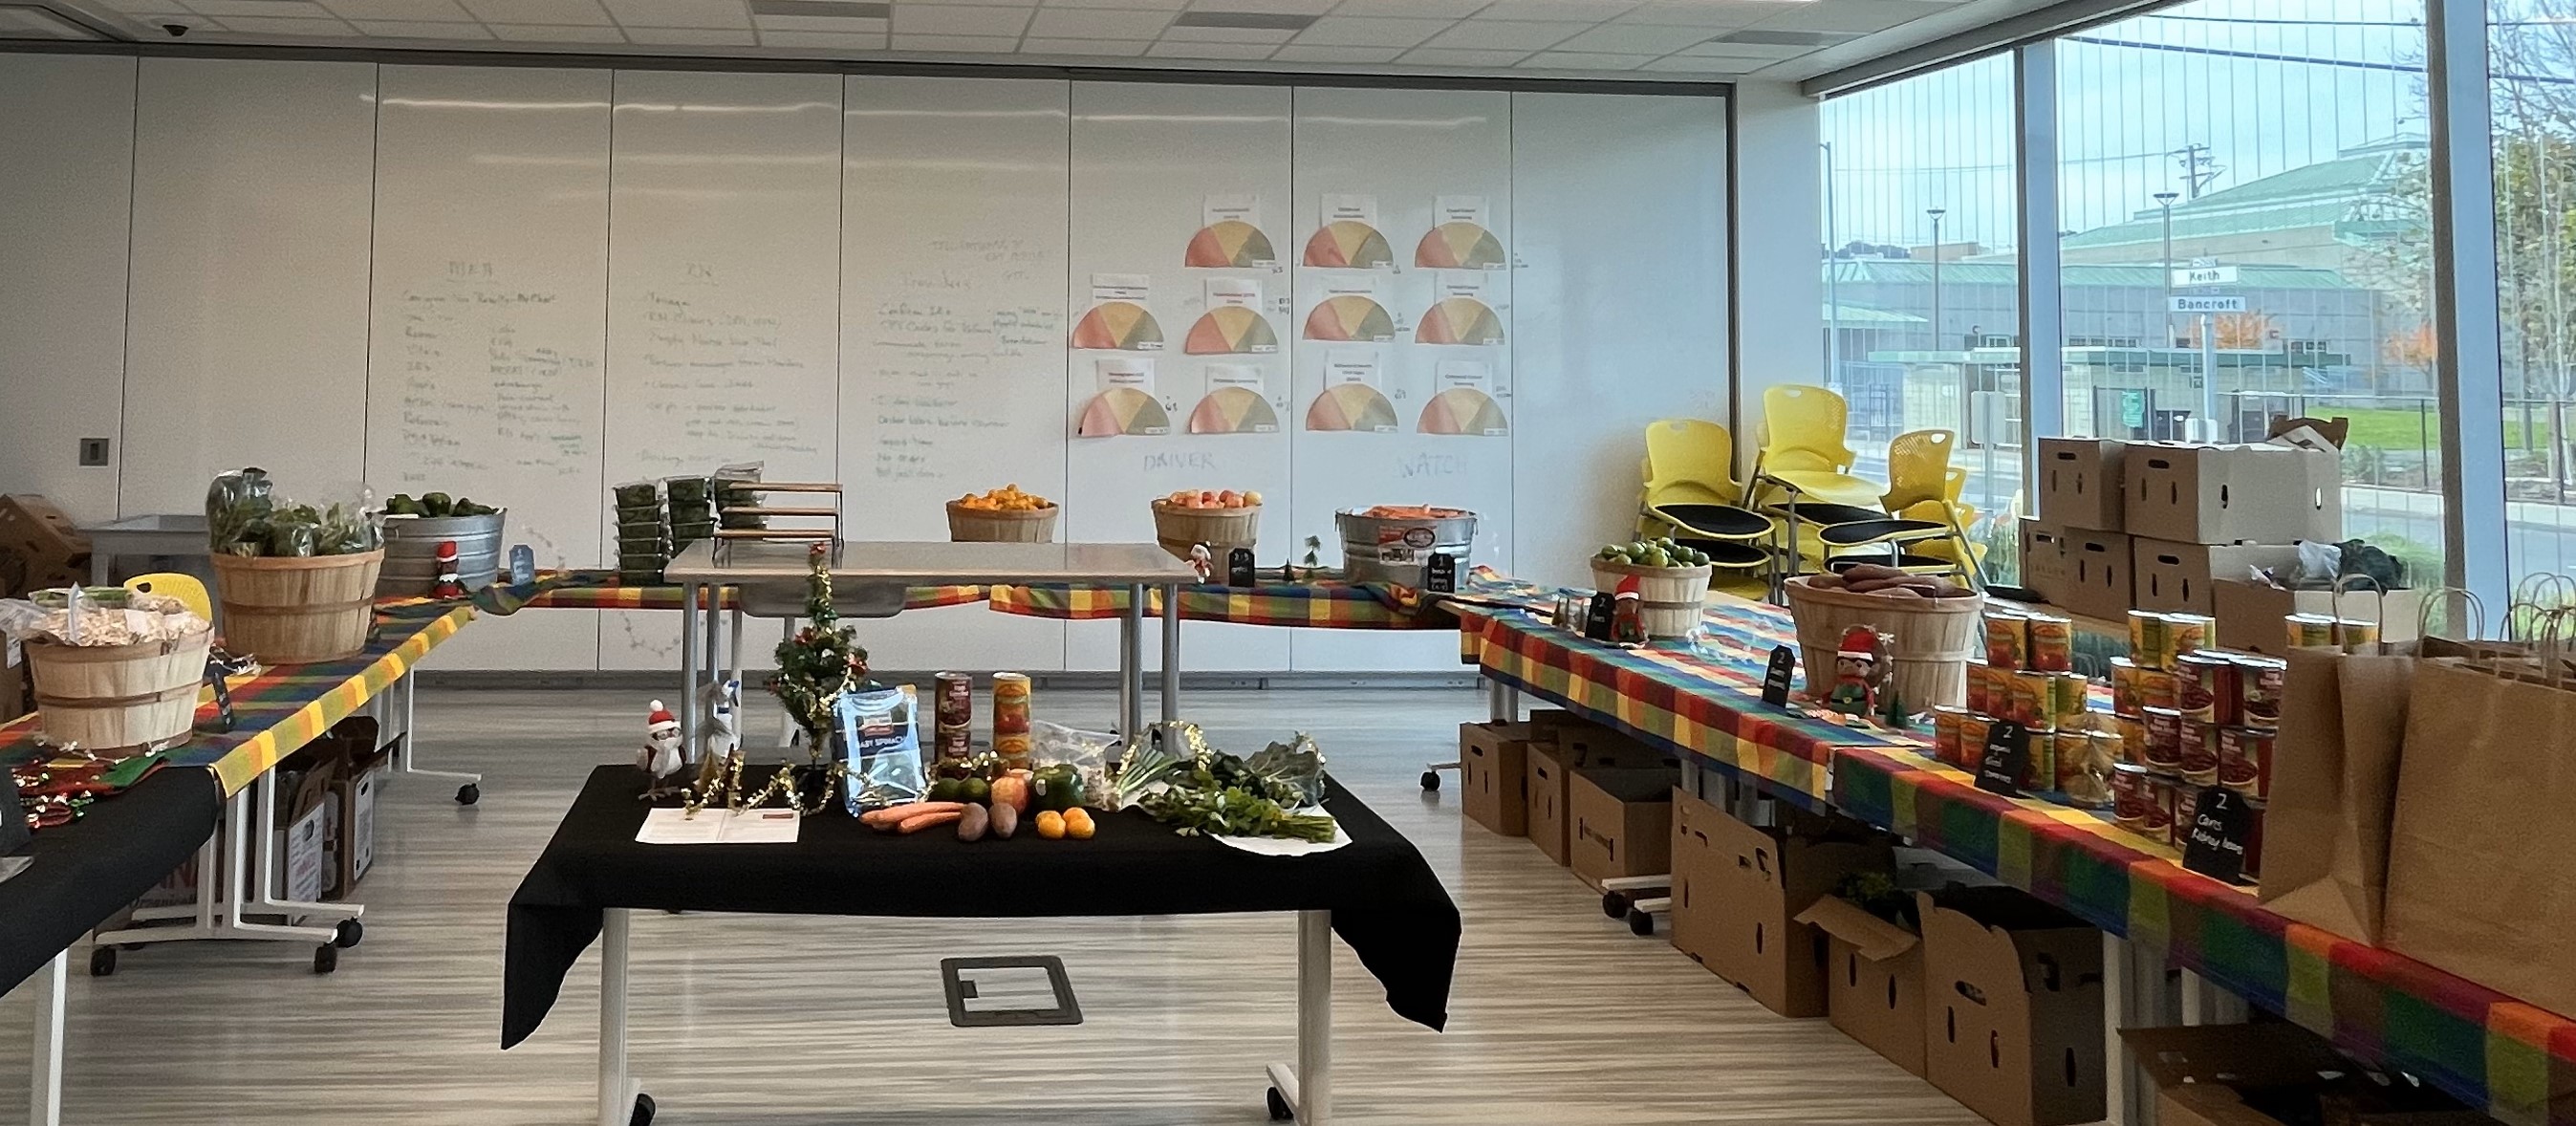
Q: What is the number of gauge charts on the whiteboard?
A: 11